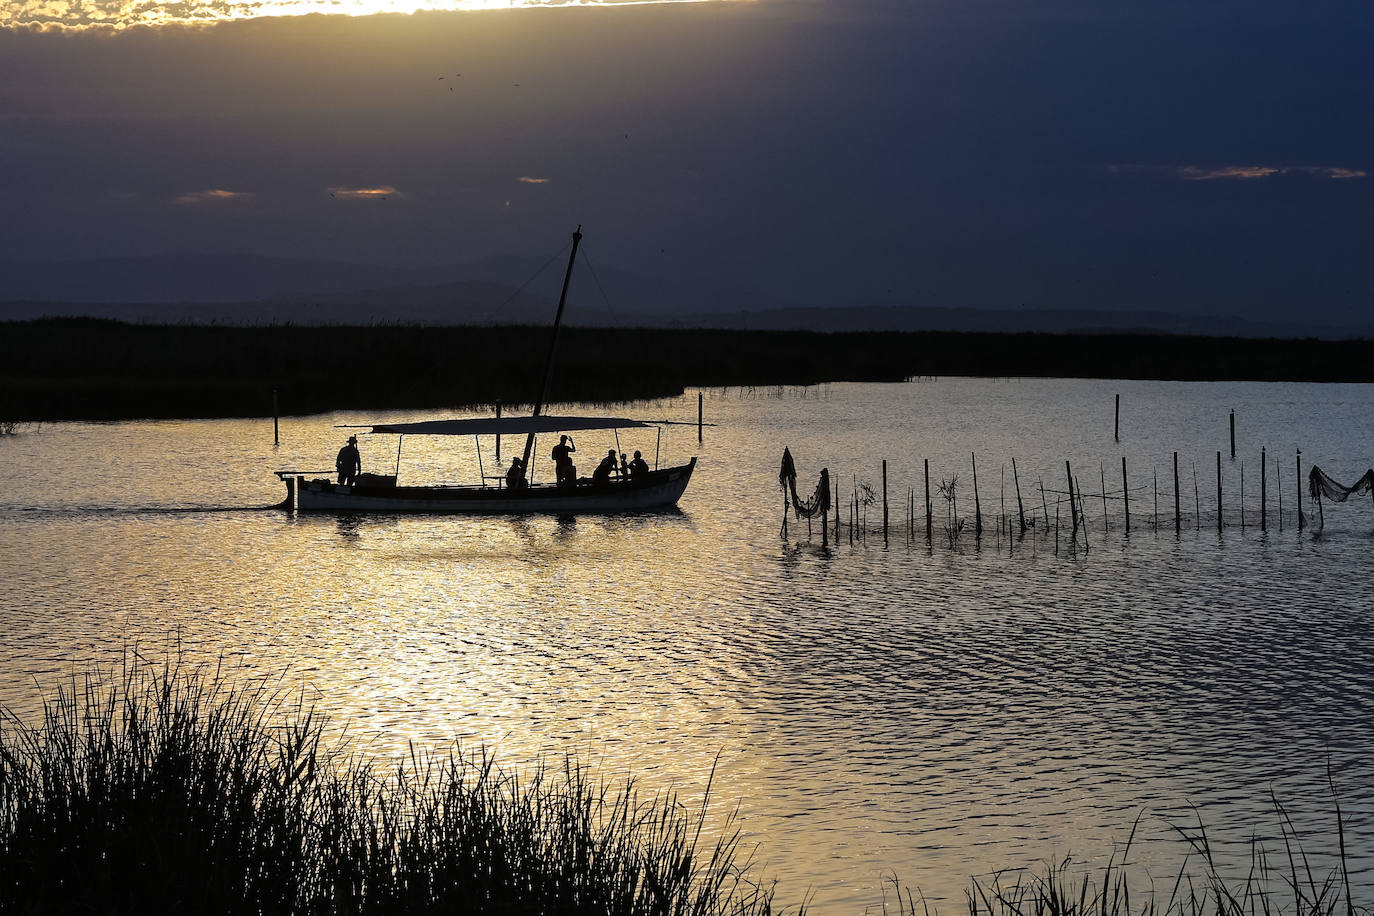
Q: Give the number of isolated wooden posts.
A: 5